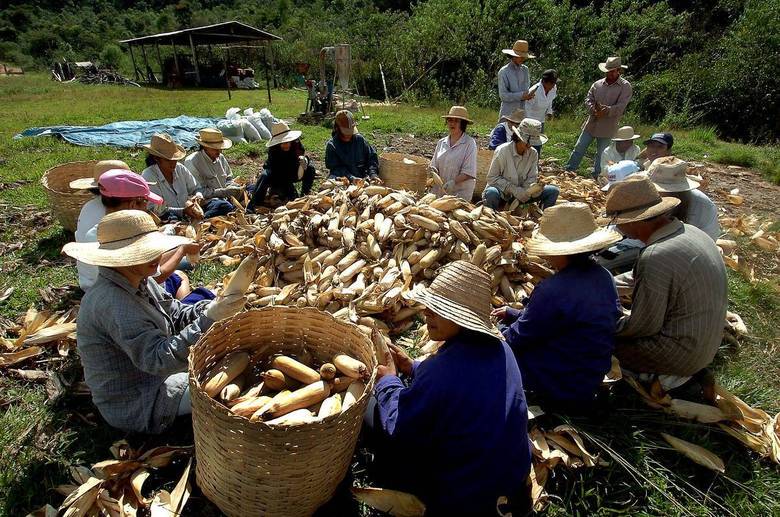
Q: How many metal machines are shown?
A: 1